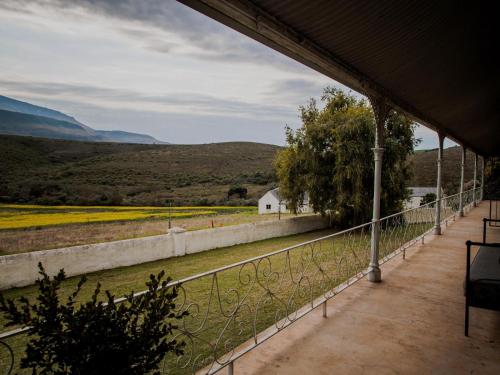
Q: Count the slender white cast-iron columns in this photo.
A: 5